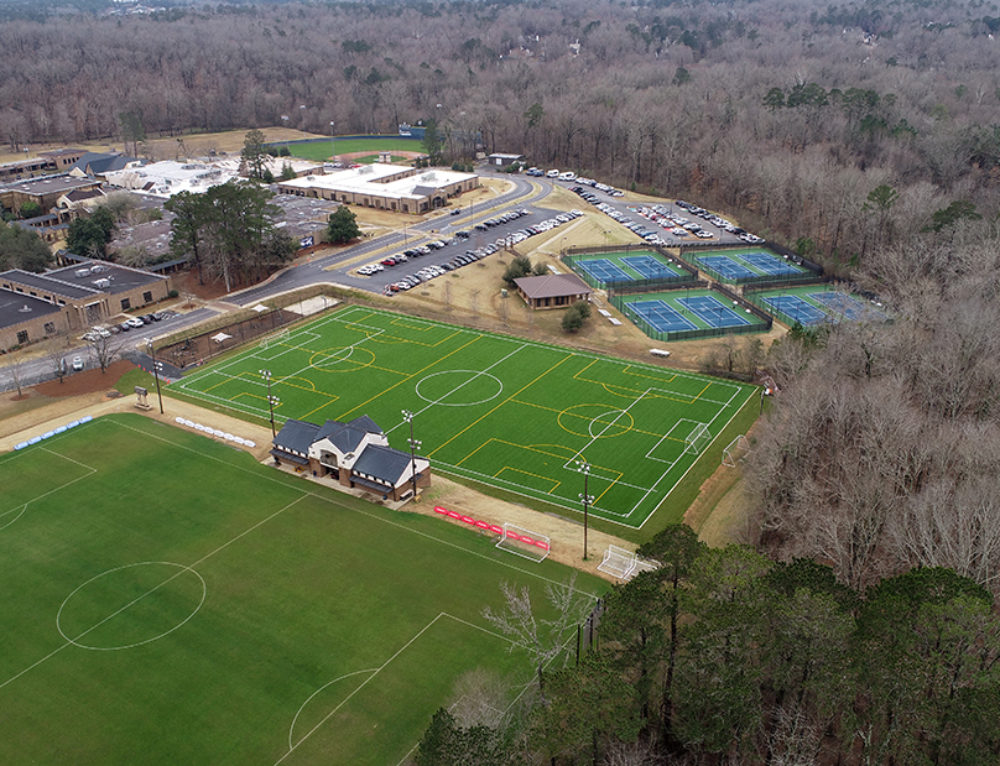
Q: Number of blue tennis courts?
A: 8